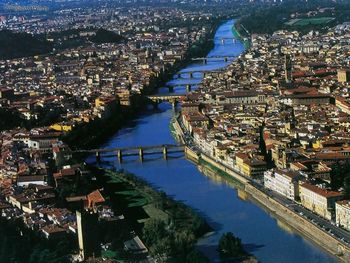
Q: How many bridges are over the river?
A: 6